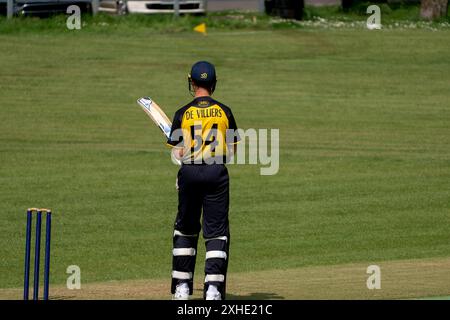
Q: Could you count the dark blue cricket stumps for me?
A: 3